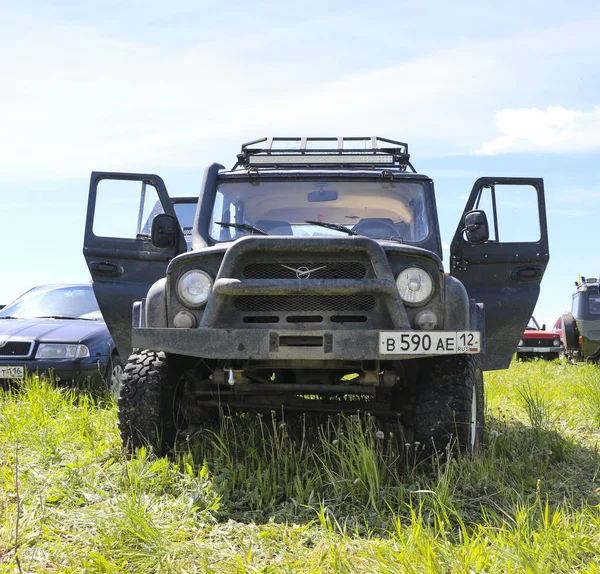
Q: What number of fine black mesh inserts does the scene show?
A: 2